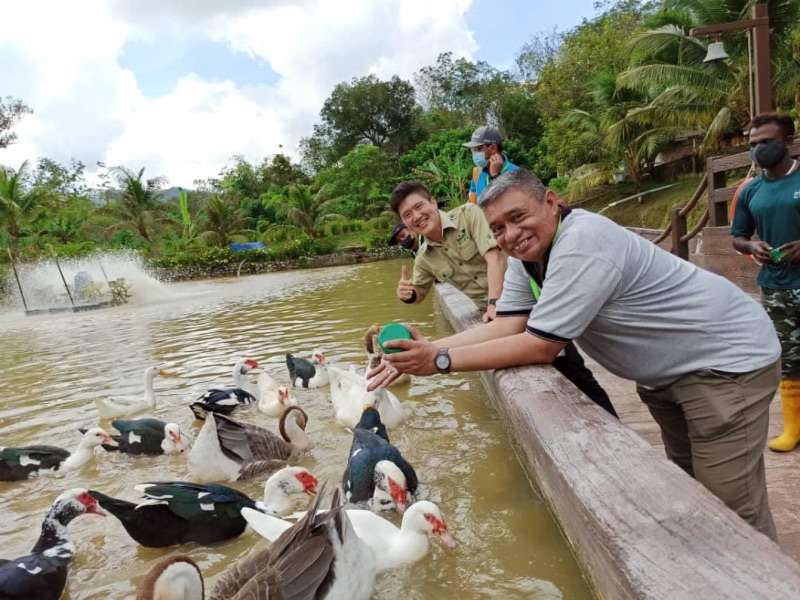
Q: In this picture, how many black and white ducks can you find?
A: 7